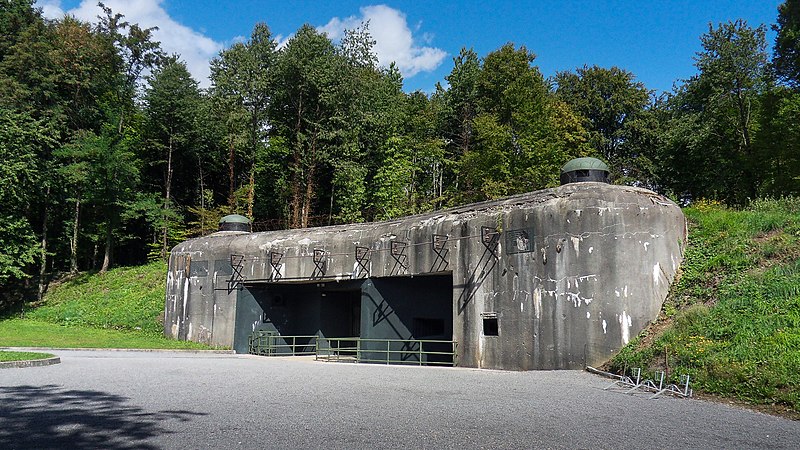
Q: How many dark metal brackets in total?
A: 7